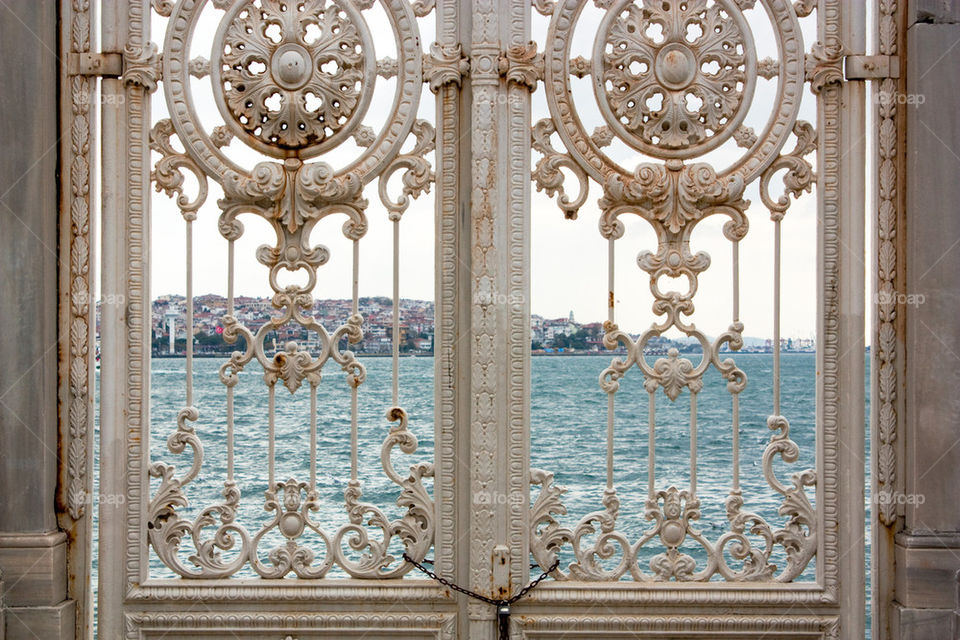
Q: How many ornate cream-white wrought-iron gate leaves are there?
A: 2